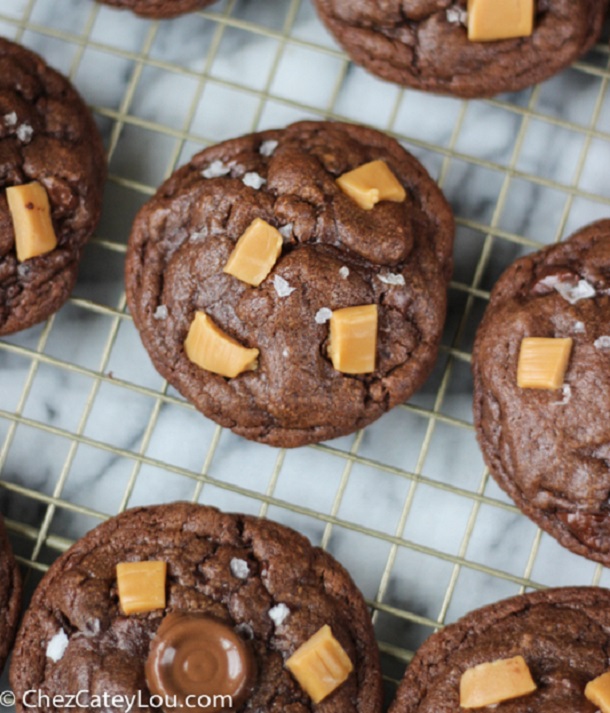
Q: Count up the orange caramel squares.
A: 11